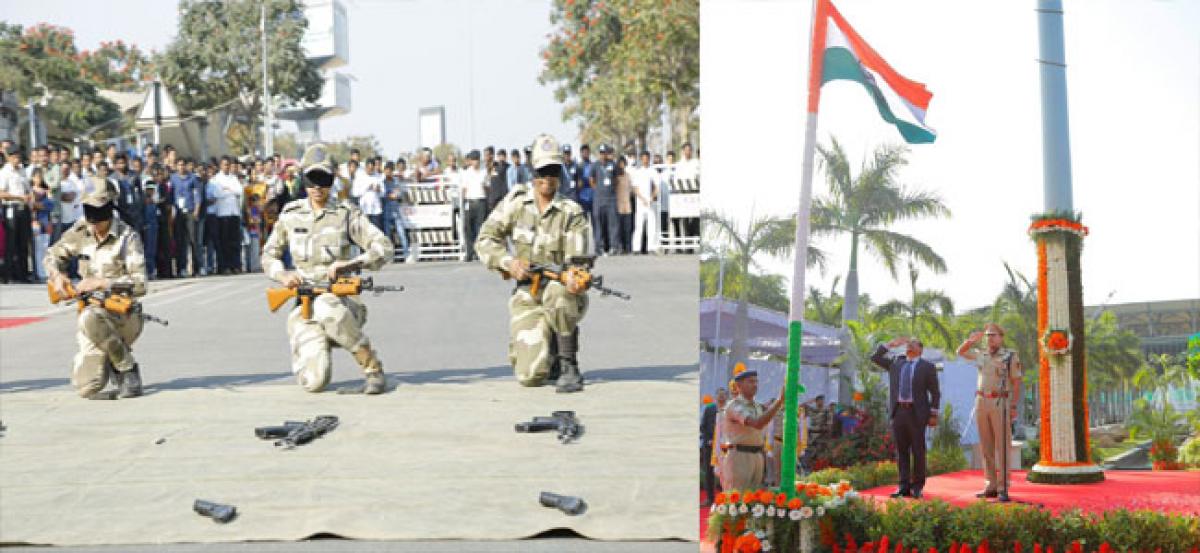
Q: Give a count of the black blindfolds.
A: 3